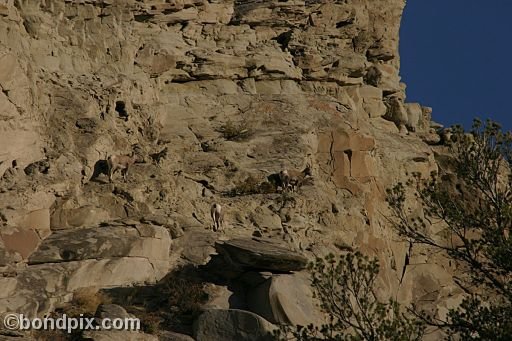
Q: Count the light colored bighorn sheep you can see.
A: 3